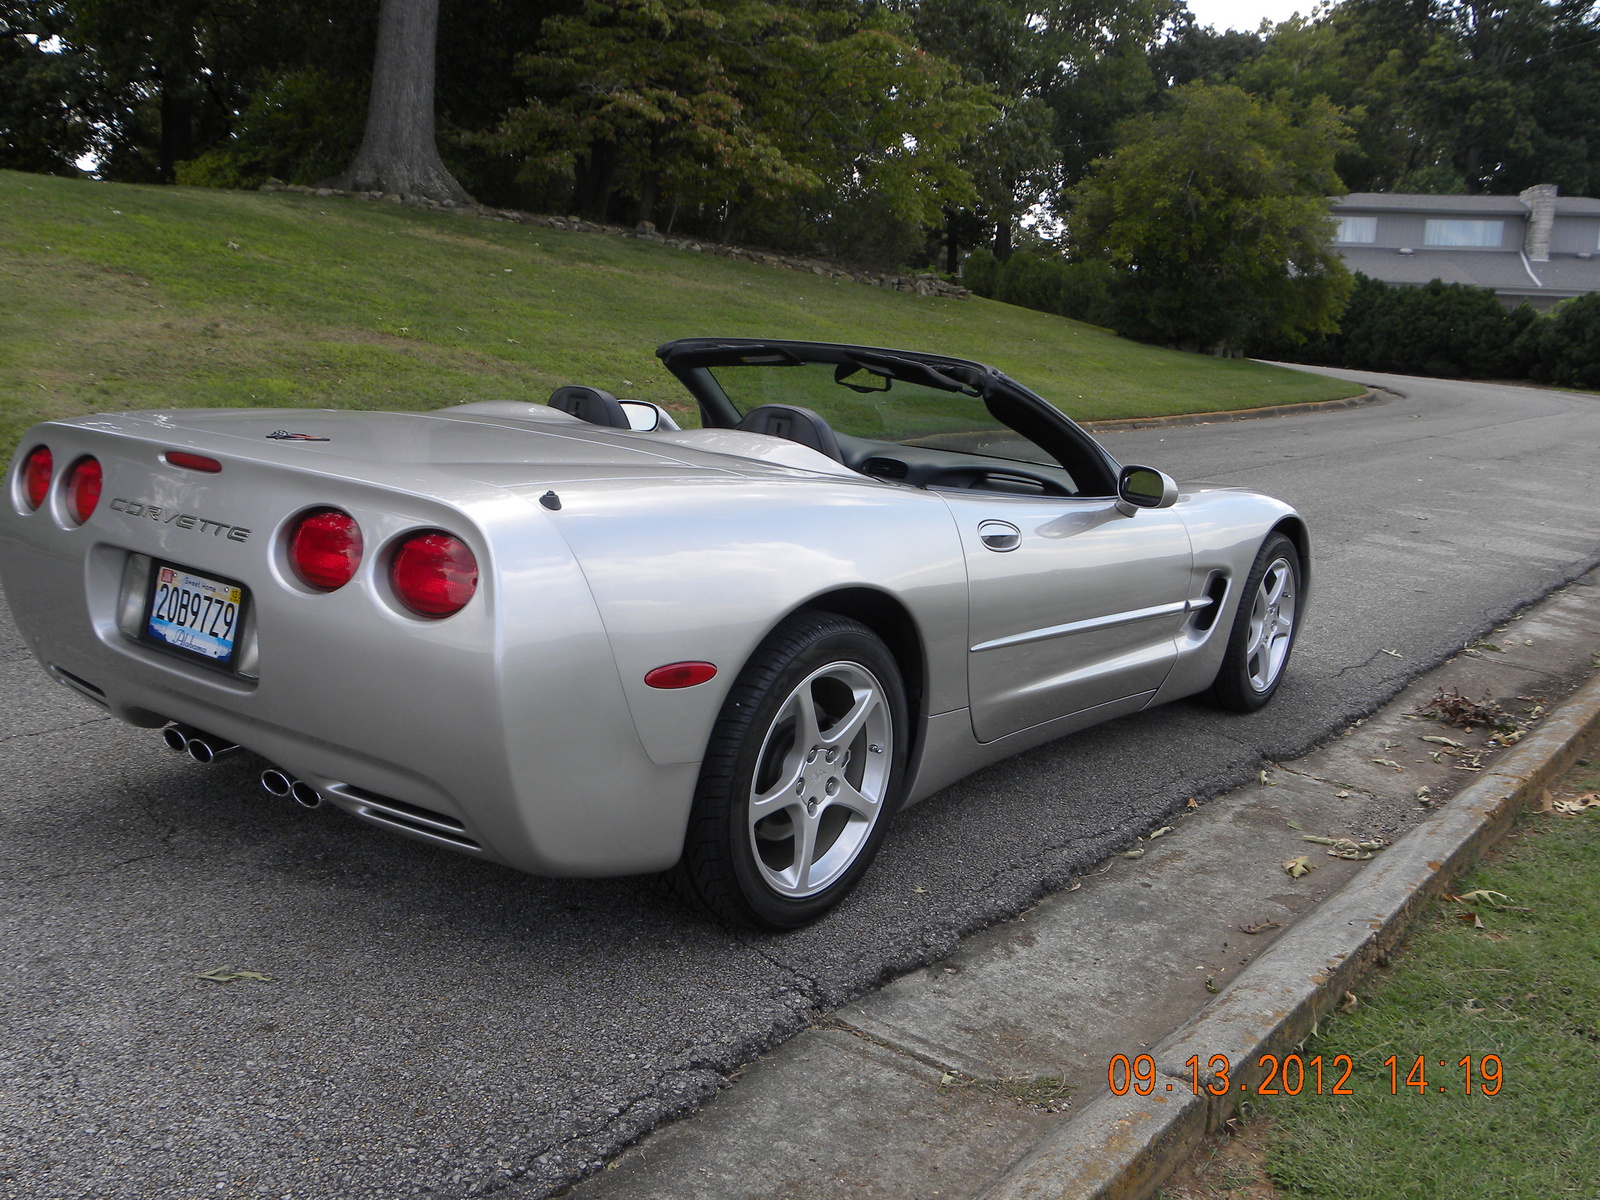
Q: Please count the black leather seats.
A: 2